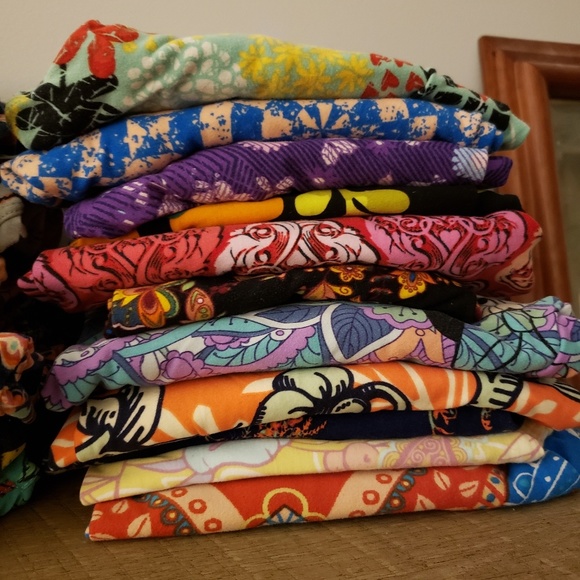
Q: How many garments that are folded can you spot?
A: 11